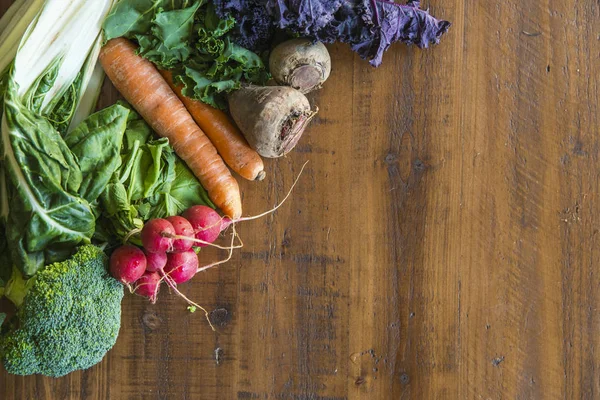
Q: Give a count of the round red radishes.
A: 7